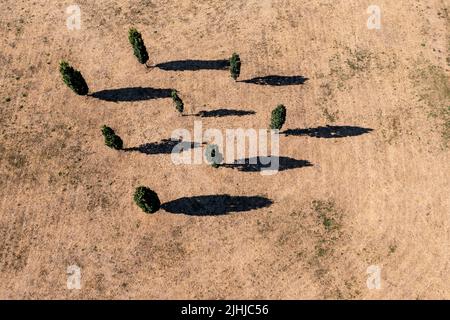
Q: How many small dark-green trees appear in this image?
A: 8